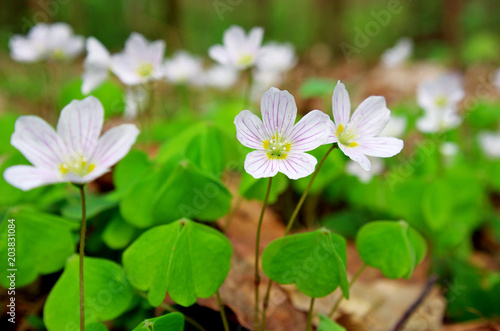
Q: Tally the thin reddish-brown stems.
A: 3